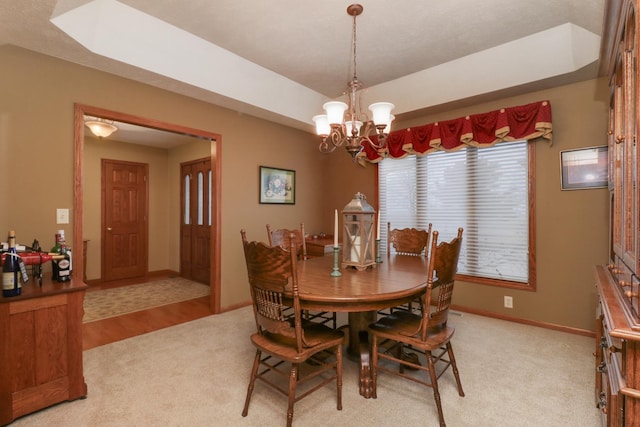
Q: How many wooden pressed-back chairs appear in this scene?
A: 4